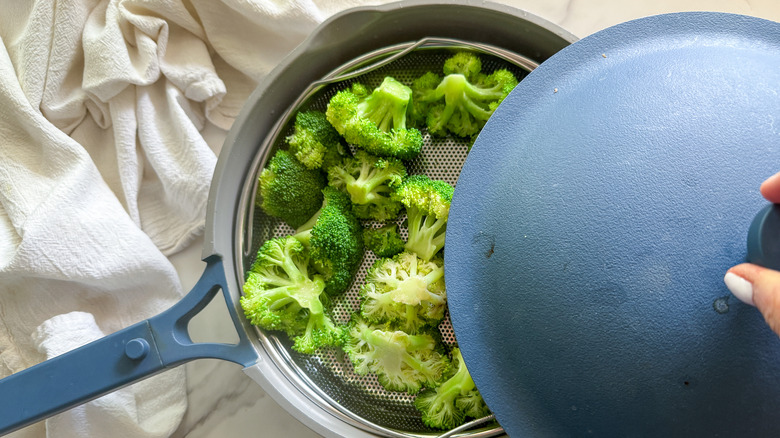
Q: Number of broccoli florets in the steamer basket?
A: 12